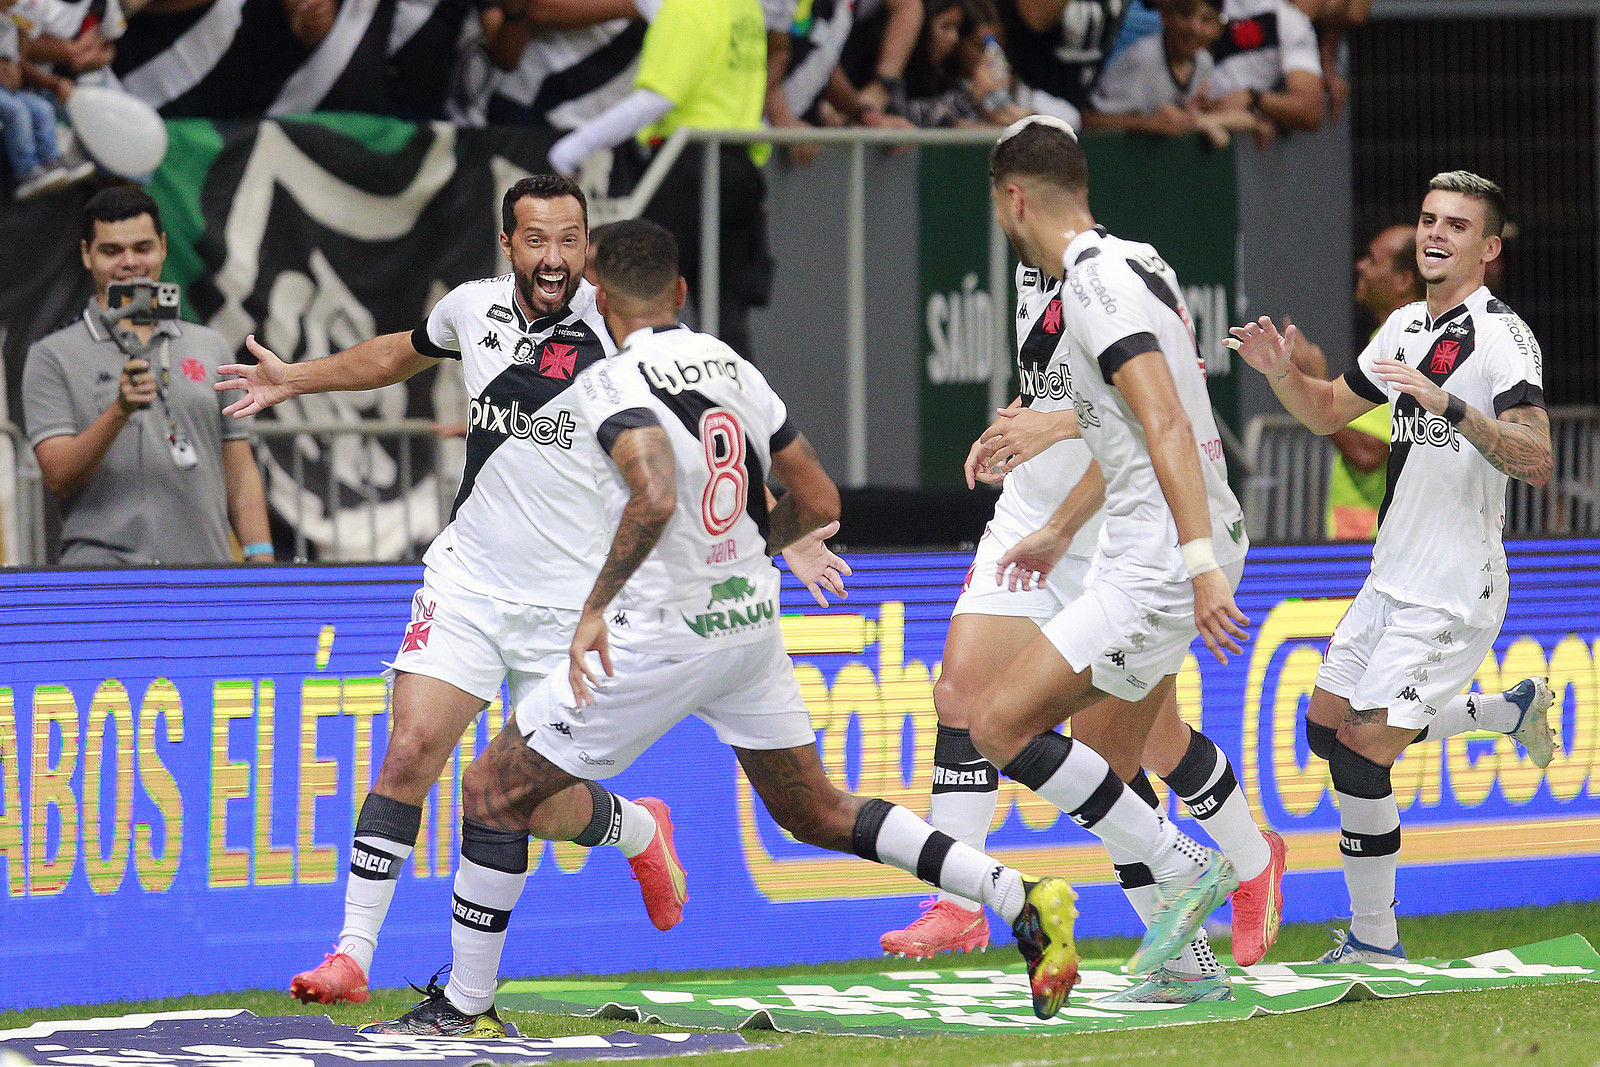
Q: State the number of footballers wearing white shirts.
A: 5